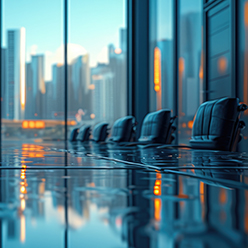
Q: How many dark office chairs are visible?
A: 6